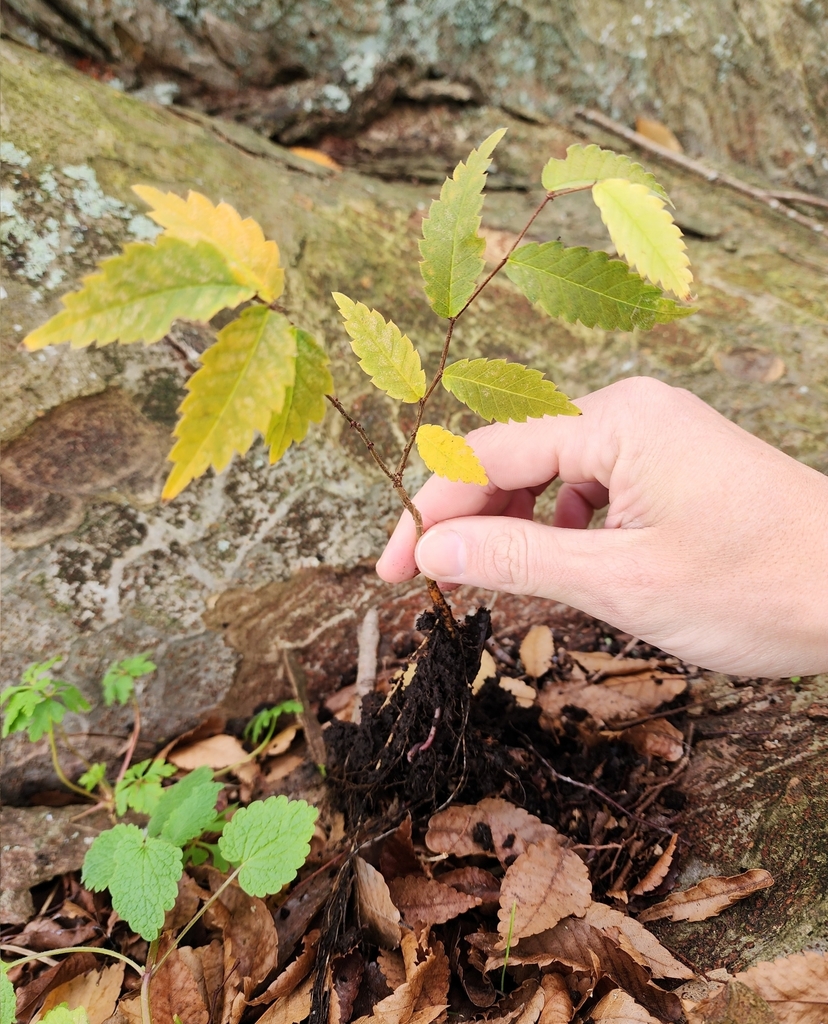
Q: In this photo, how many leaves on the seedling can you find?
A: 11